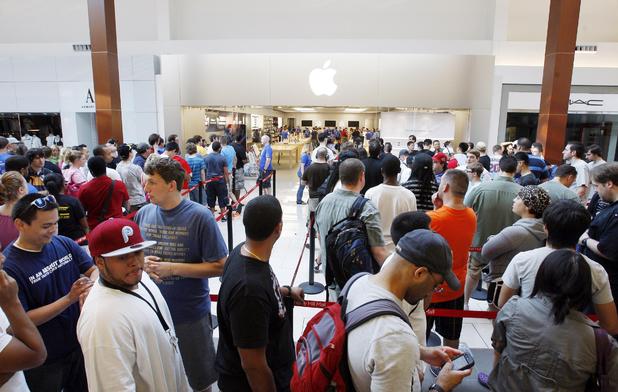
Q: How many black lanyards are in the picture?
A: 1